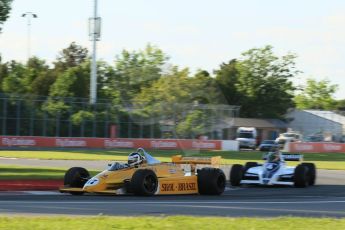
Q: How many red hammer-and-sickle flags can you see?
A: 0